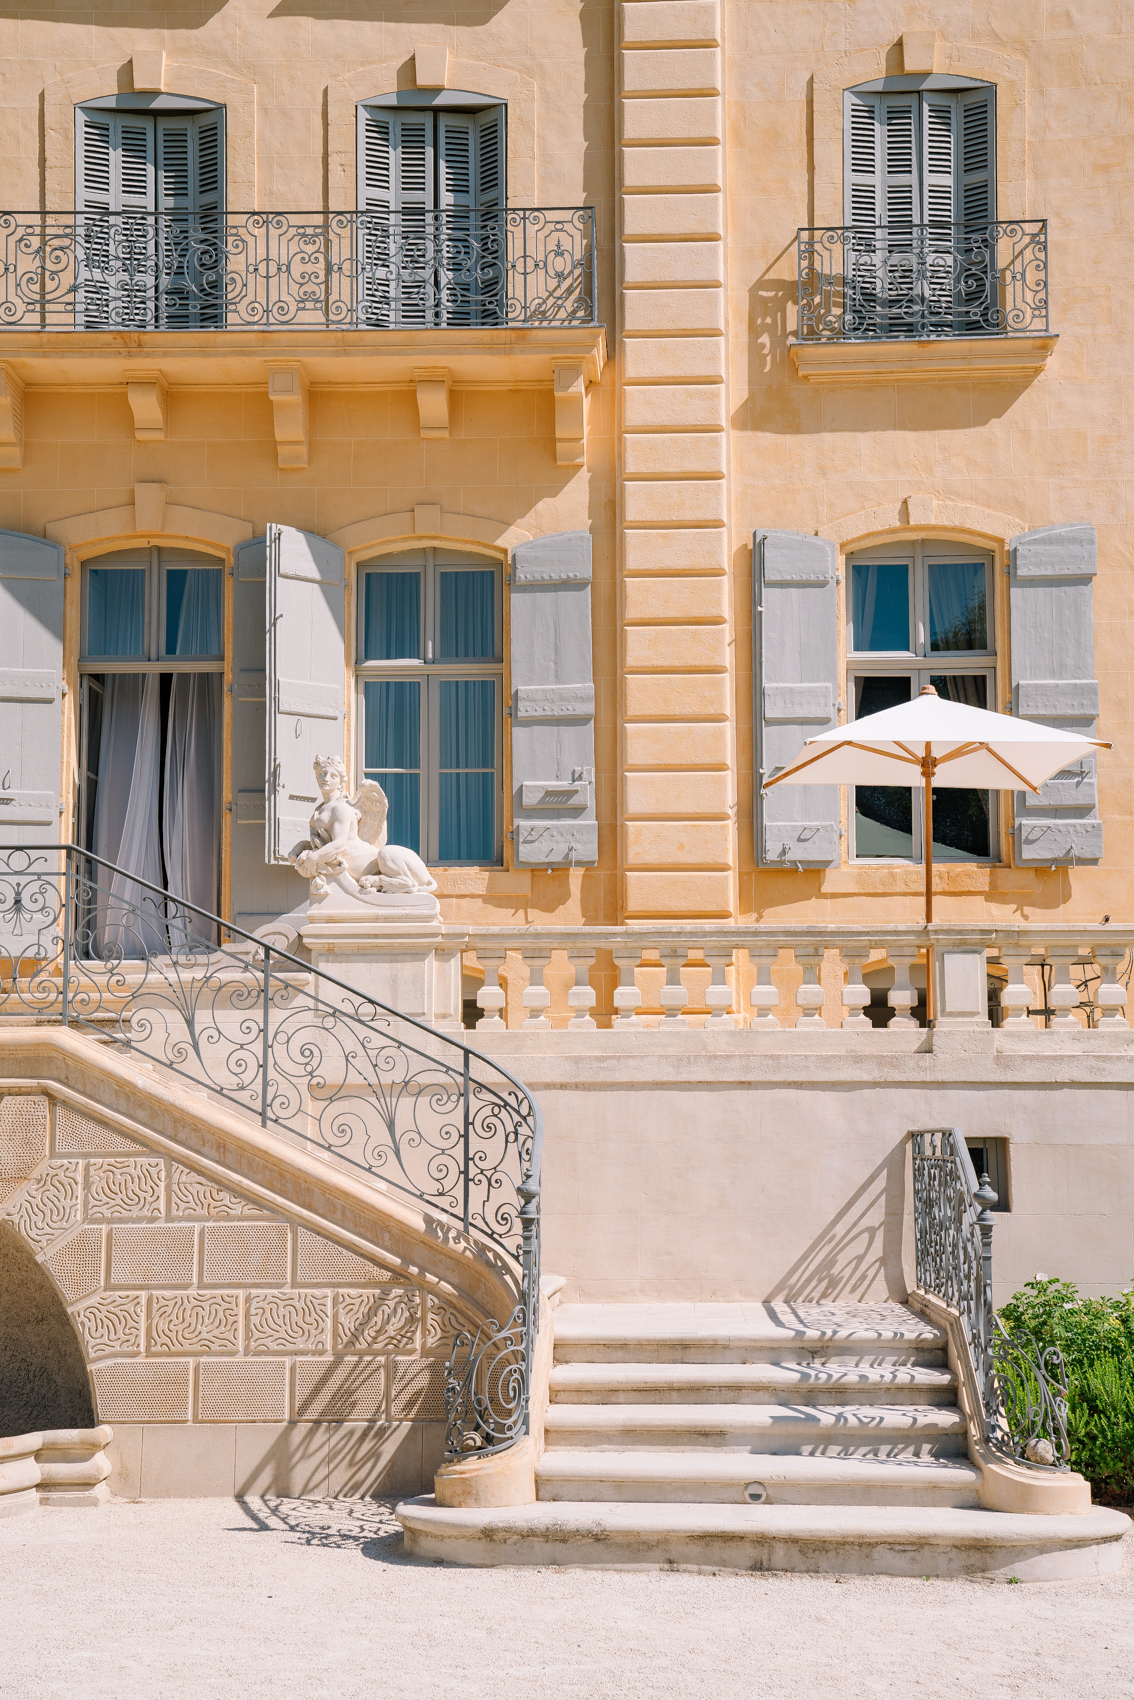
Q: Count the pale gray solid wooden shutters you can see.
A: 6